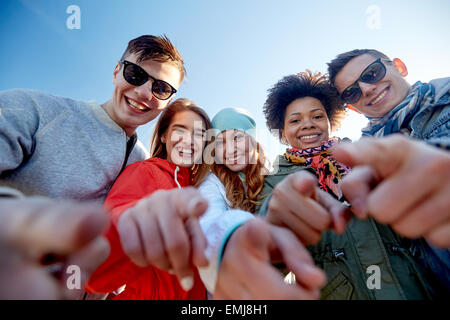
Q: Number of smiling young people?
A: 5